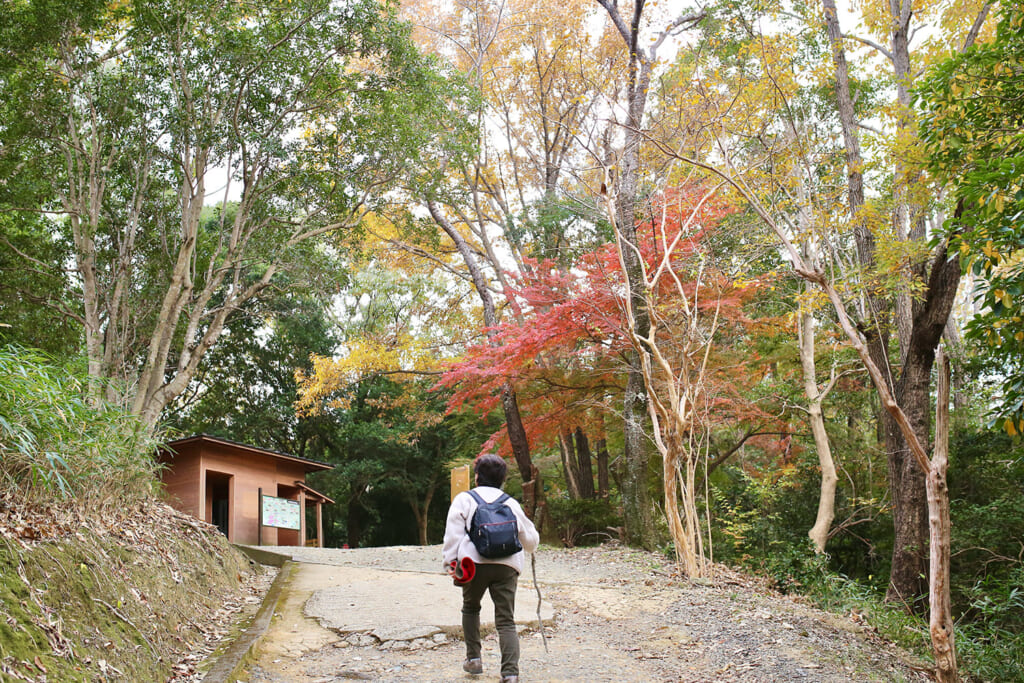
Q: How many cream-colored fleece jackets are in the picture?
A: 1